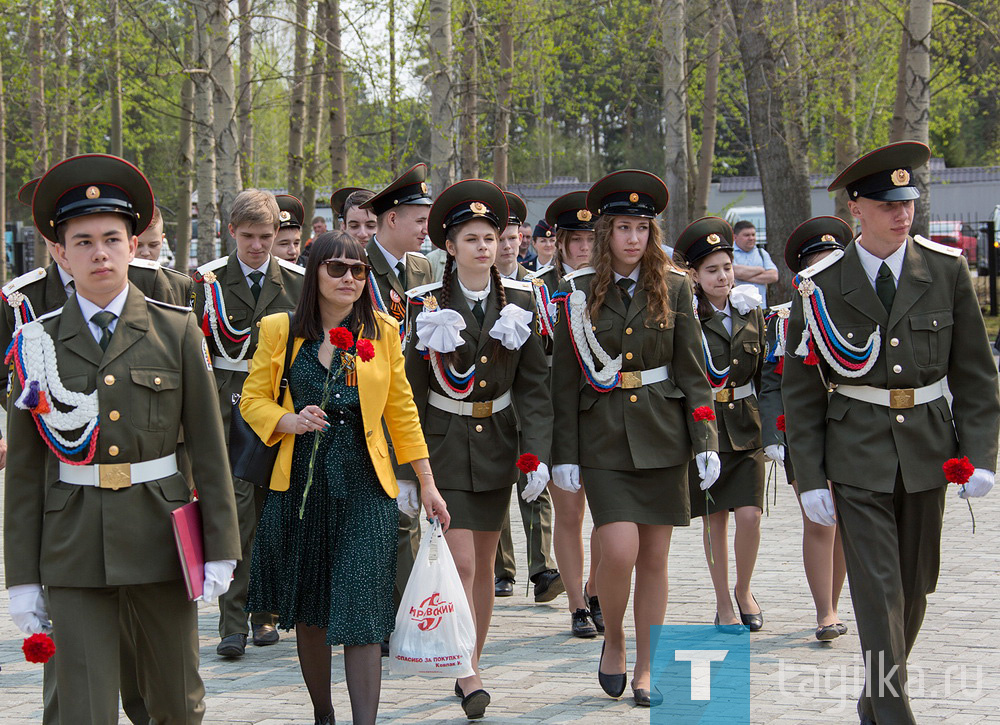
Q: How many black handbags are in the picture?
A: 1